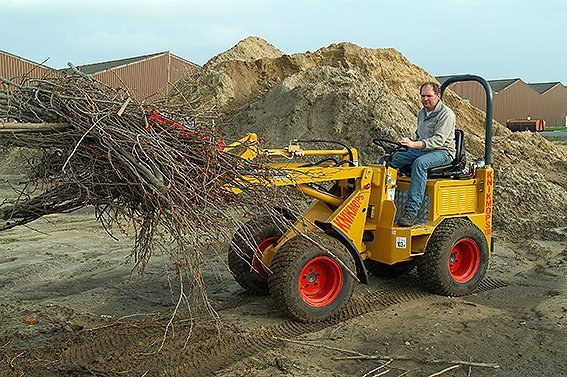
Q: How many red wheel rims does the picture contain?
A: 3